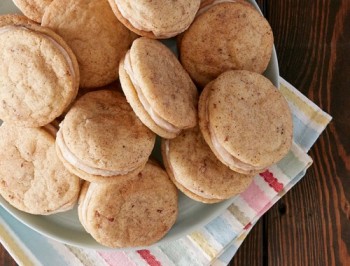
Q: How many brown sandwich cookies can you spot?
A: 11